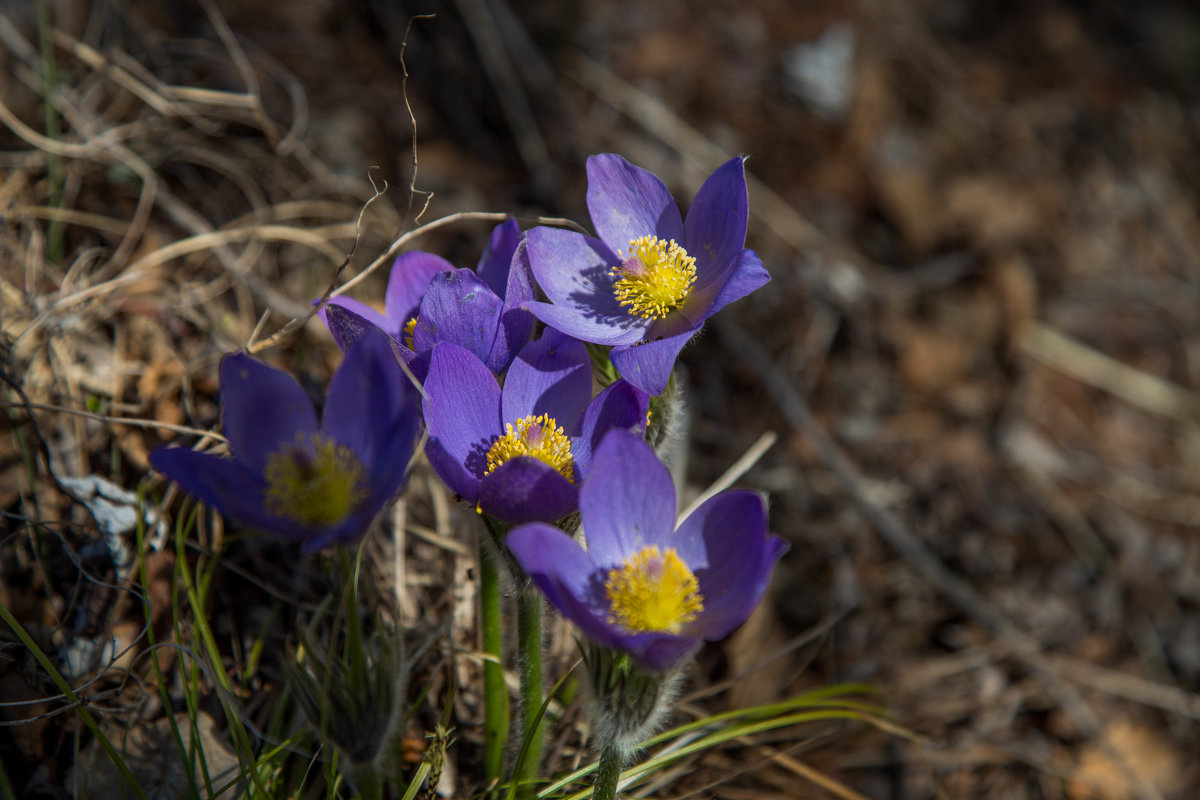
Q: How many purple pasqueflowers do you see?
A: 5